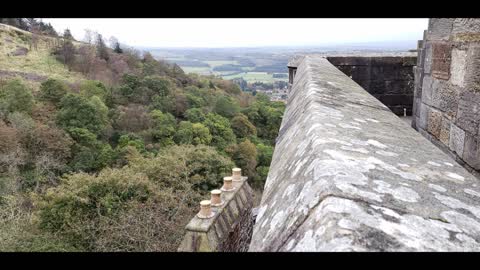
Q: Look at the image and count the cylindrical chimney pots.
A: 4